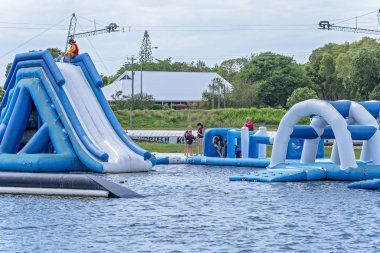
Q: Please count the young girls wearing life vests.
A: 2